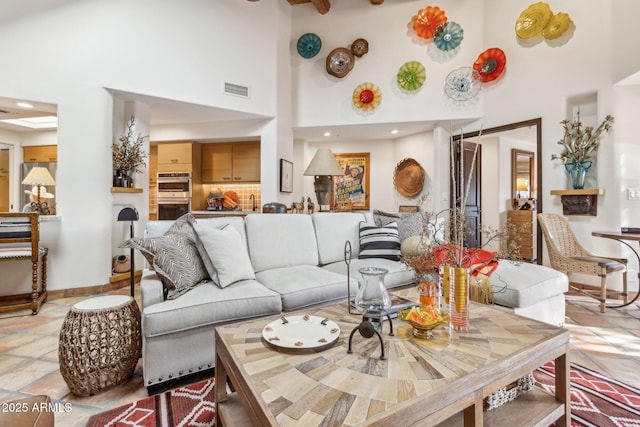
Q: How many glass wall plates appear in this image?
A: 11